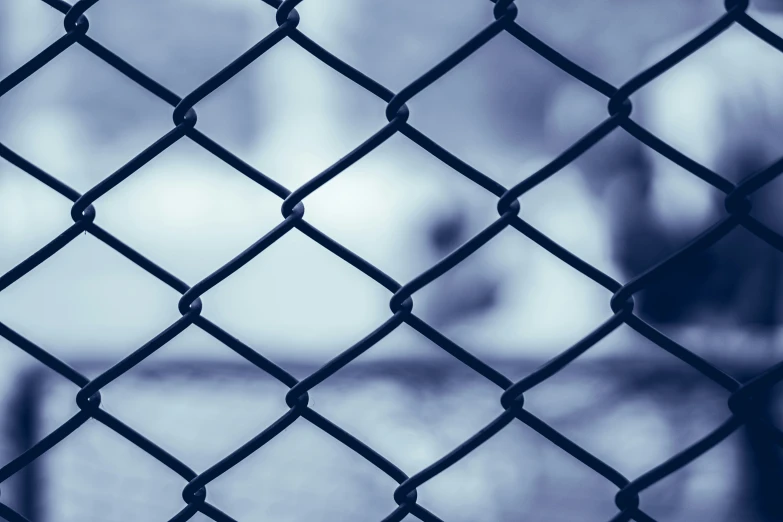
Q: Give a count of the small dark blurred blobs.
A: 2